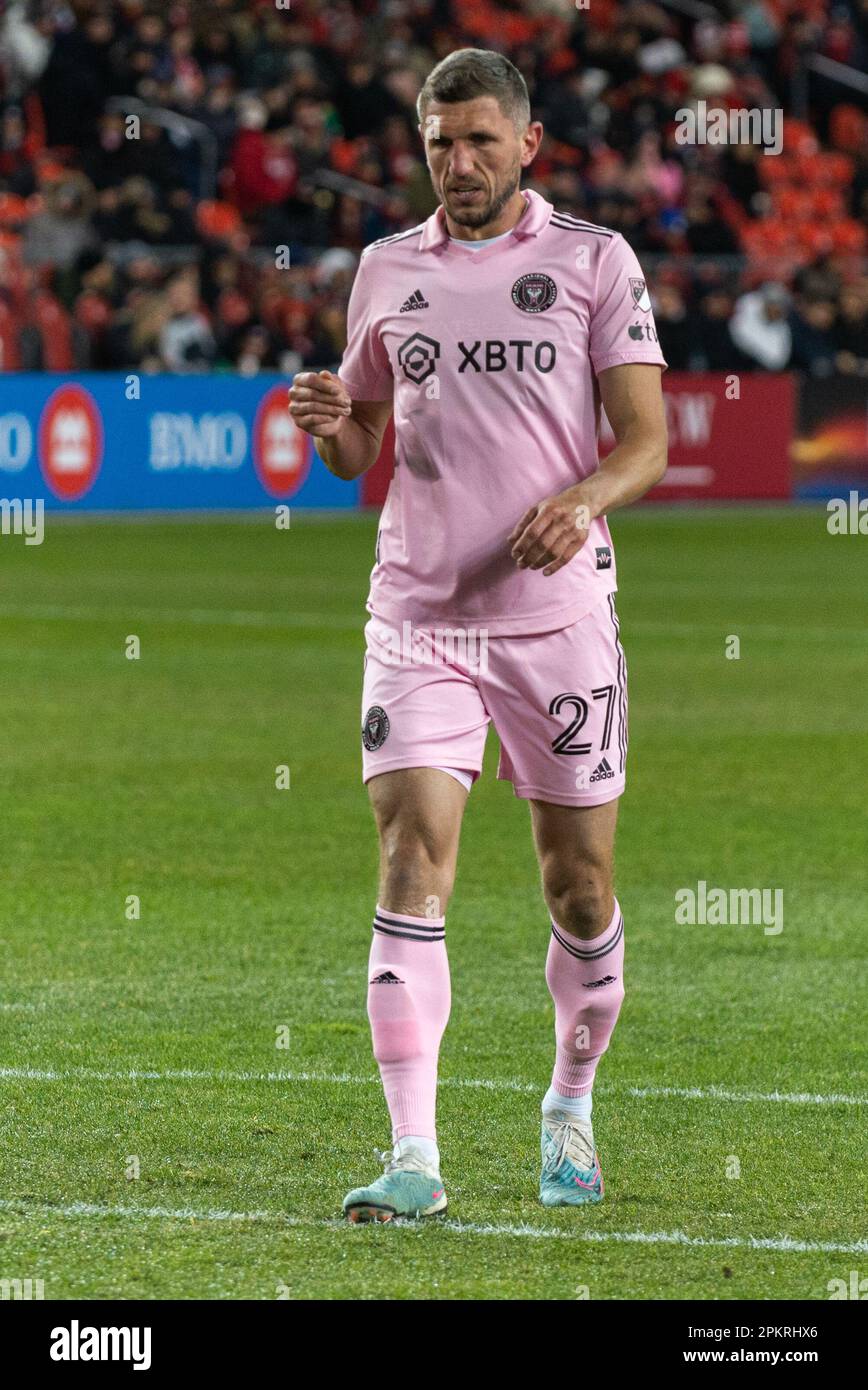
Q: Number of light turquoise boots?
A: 2